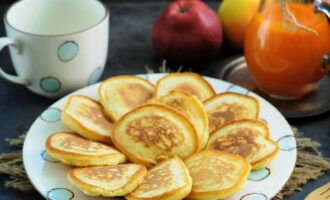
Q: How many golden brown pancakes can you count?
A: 11